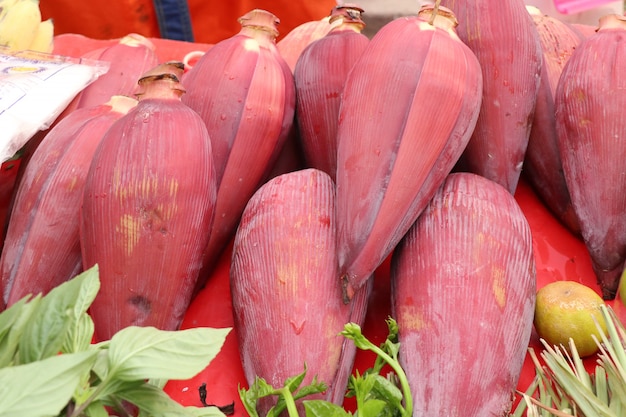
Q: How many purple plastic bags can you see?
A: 0